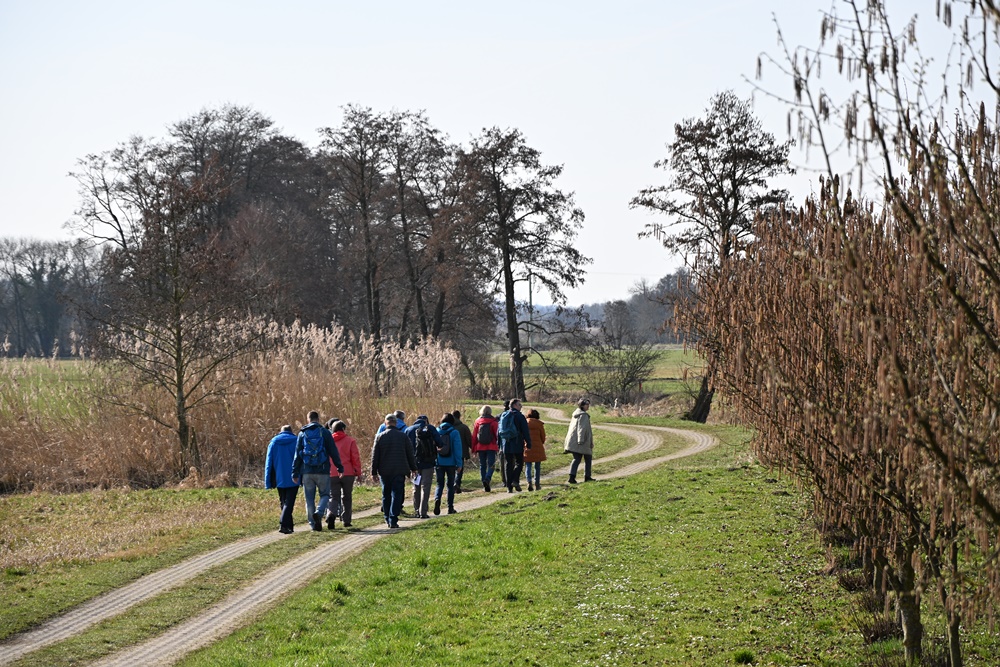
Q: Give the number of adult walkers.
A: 14